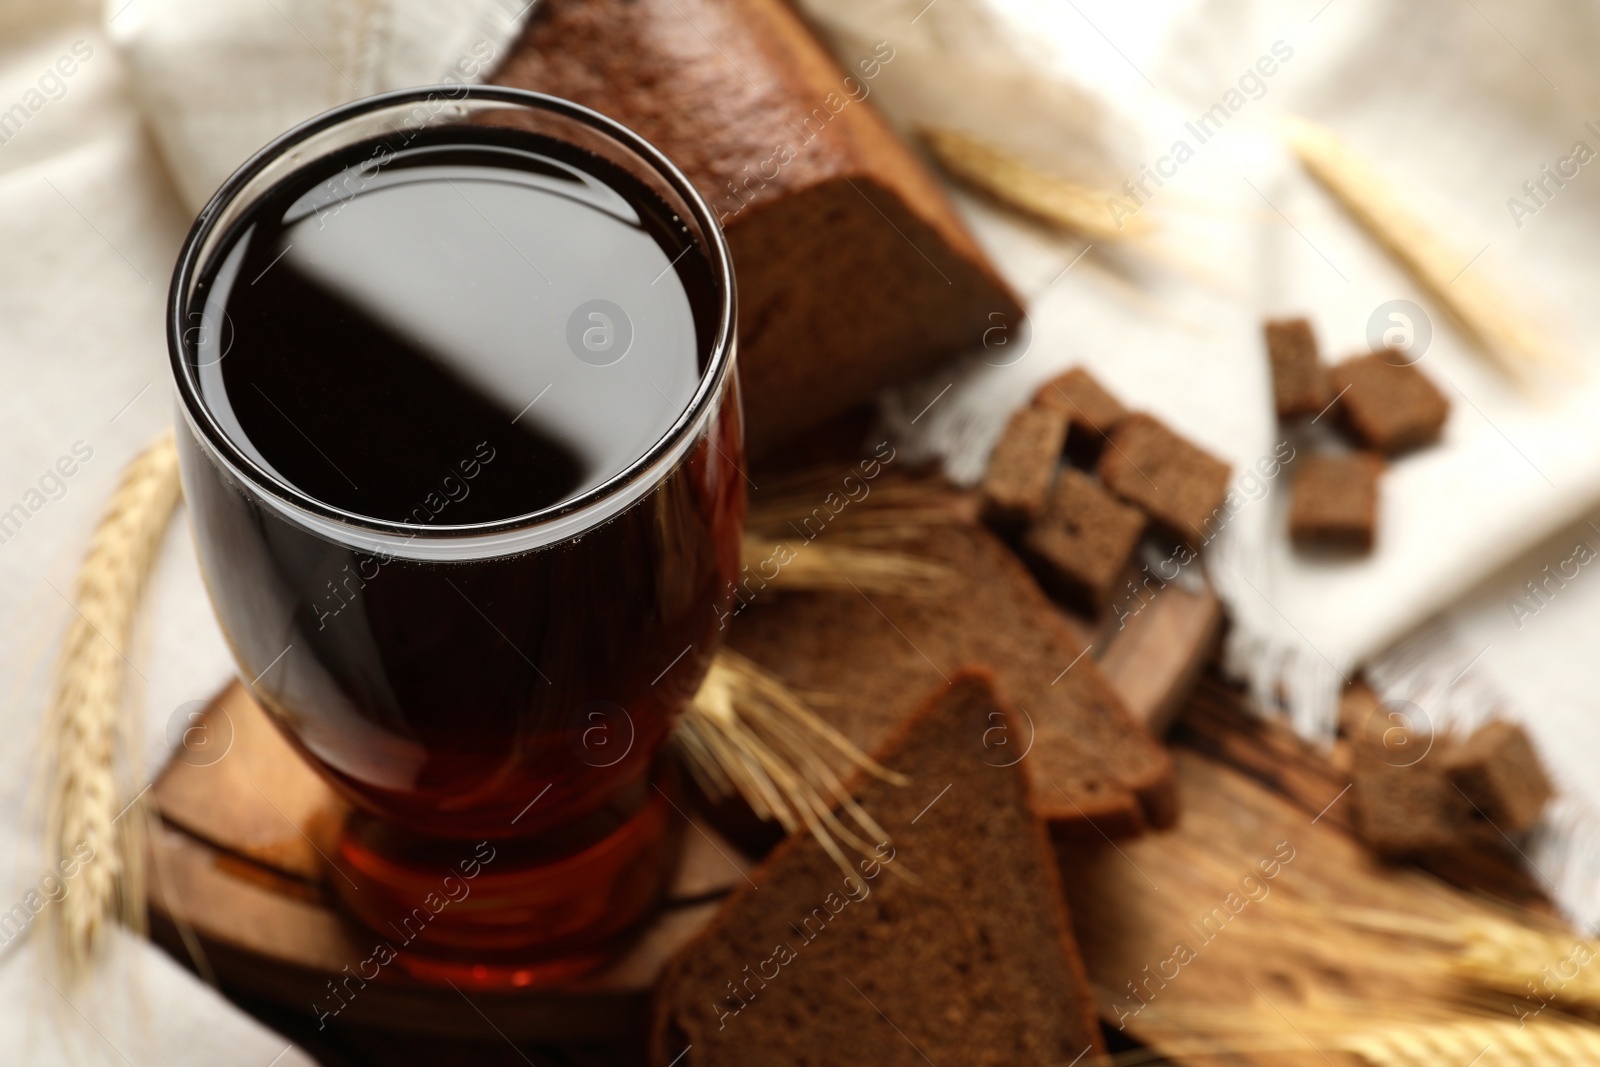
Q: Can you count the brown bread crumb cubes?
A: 9